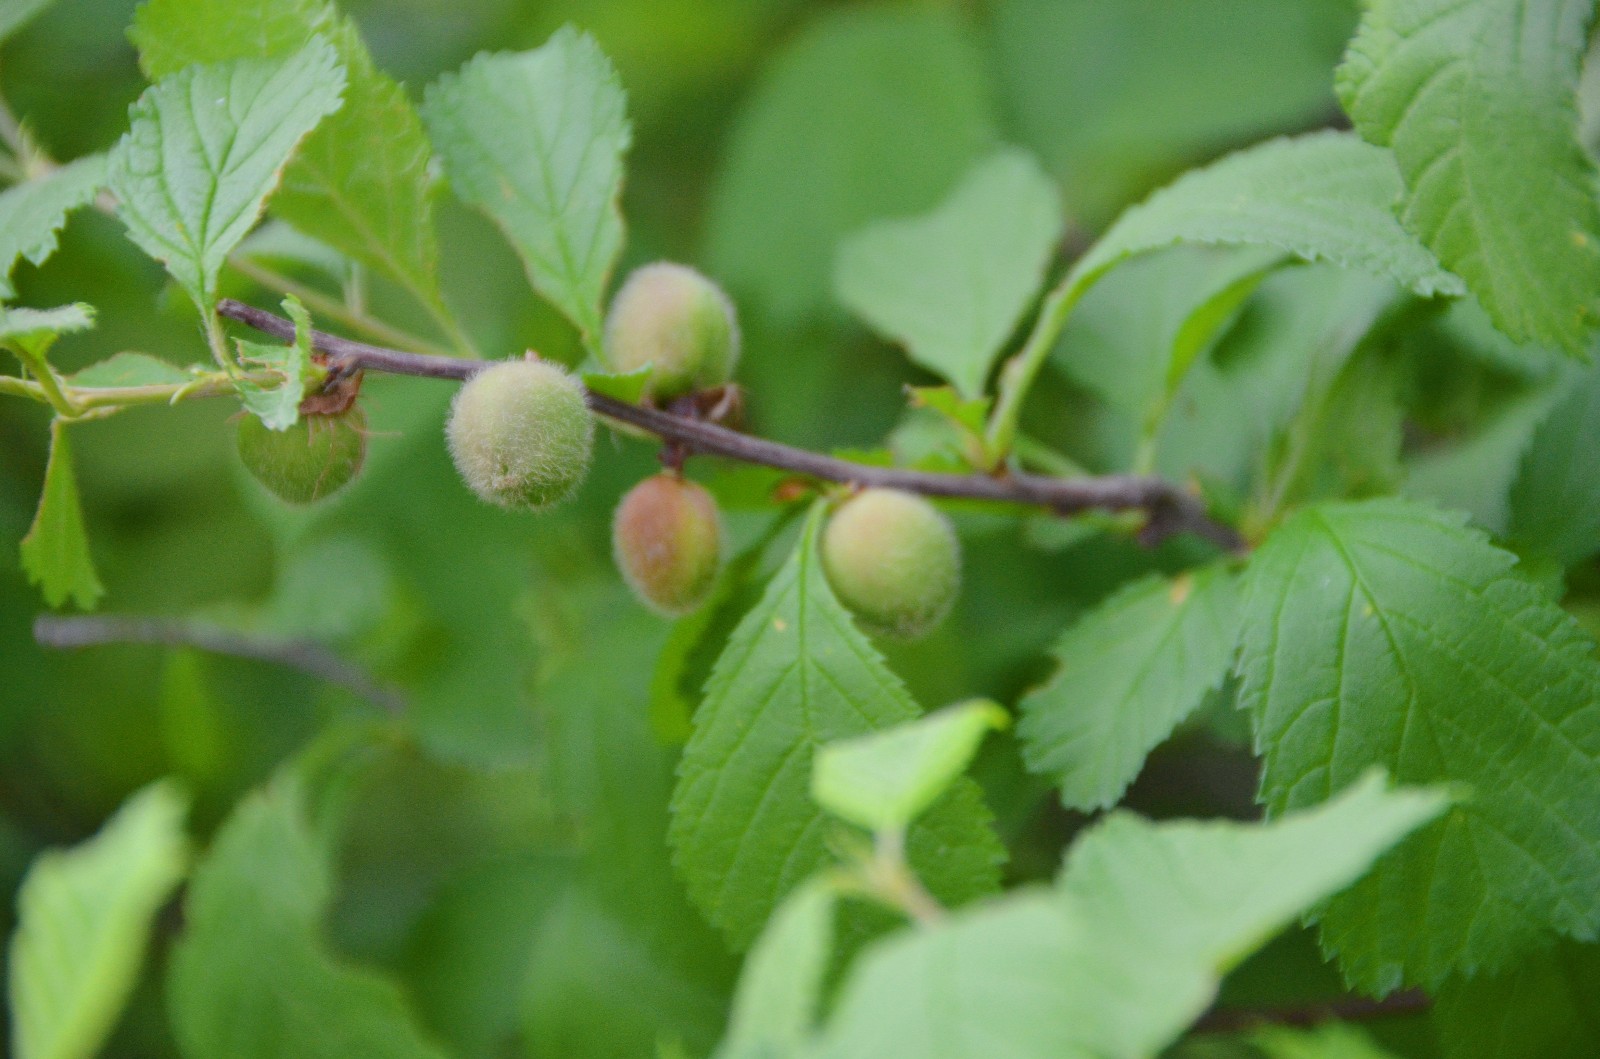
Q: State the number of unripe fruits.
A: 5